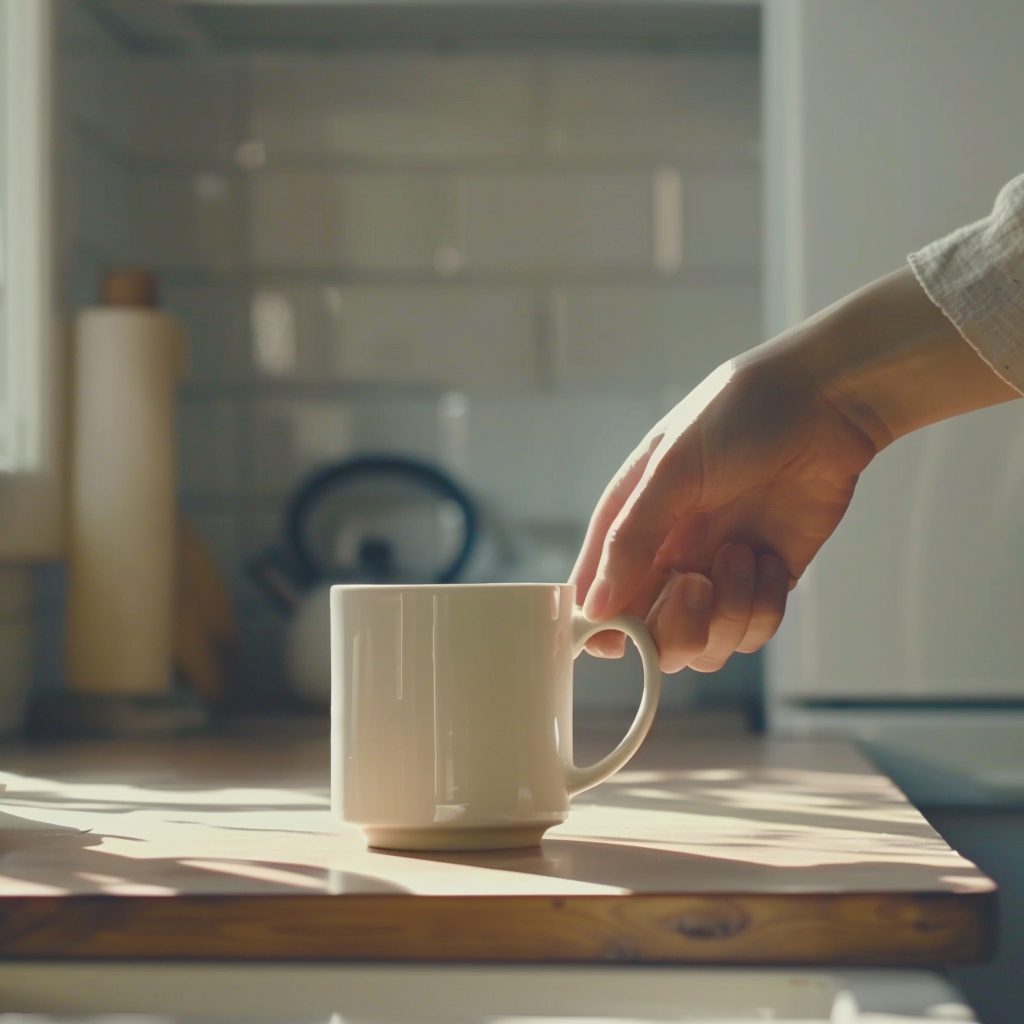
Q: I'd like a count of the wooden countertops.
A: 1